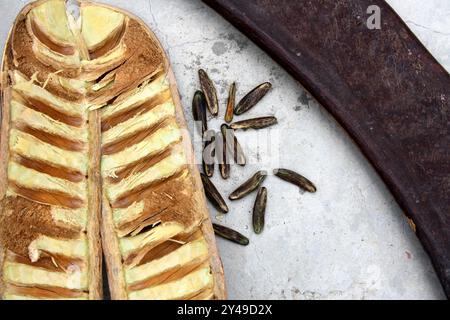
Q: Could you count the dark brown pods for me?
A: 1